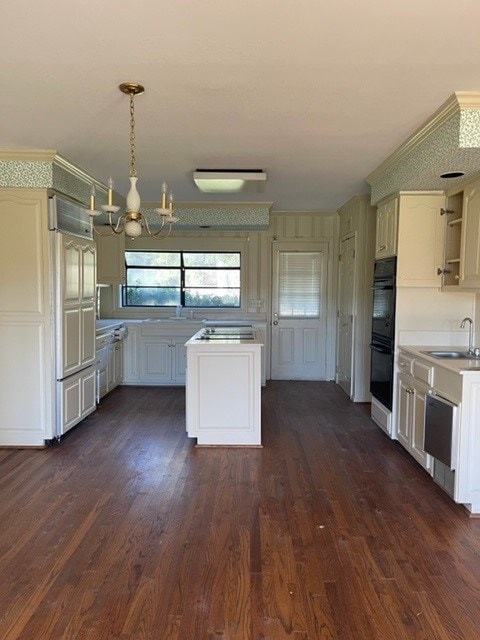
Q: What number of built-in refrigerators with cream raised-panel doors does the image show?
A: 1